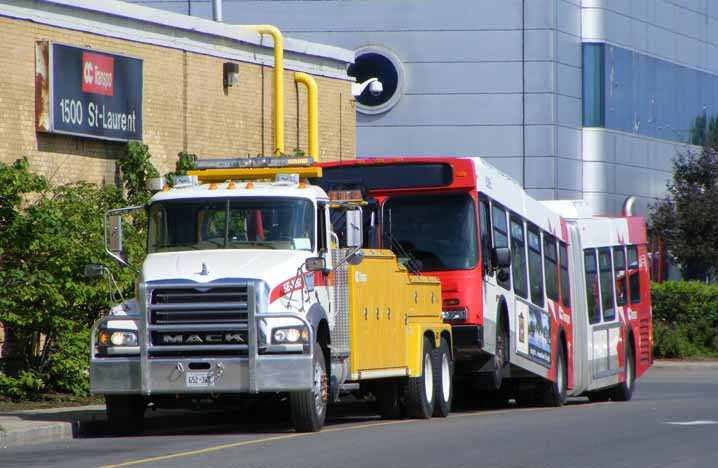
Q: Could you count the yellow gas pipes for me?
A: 2